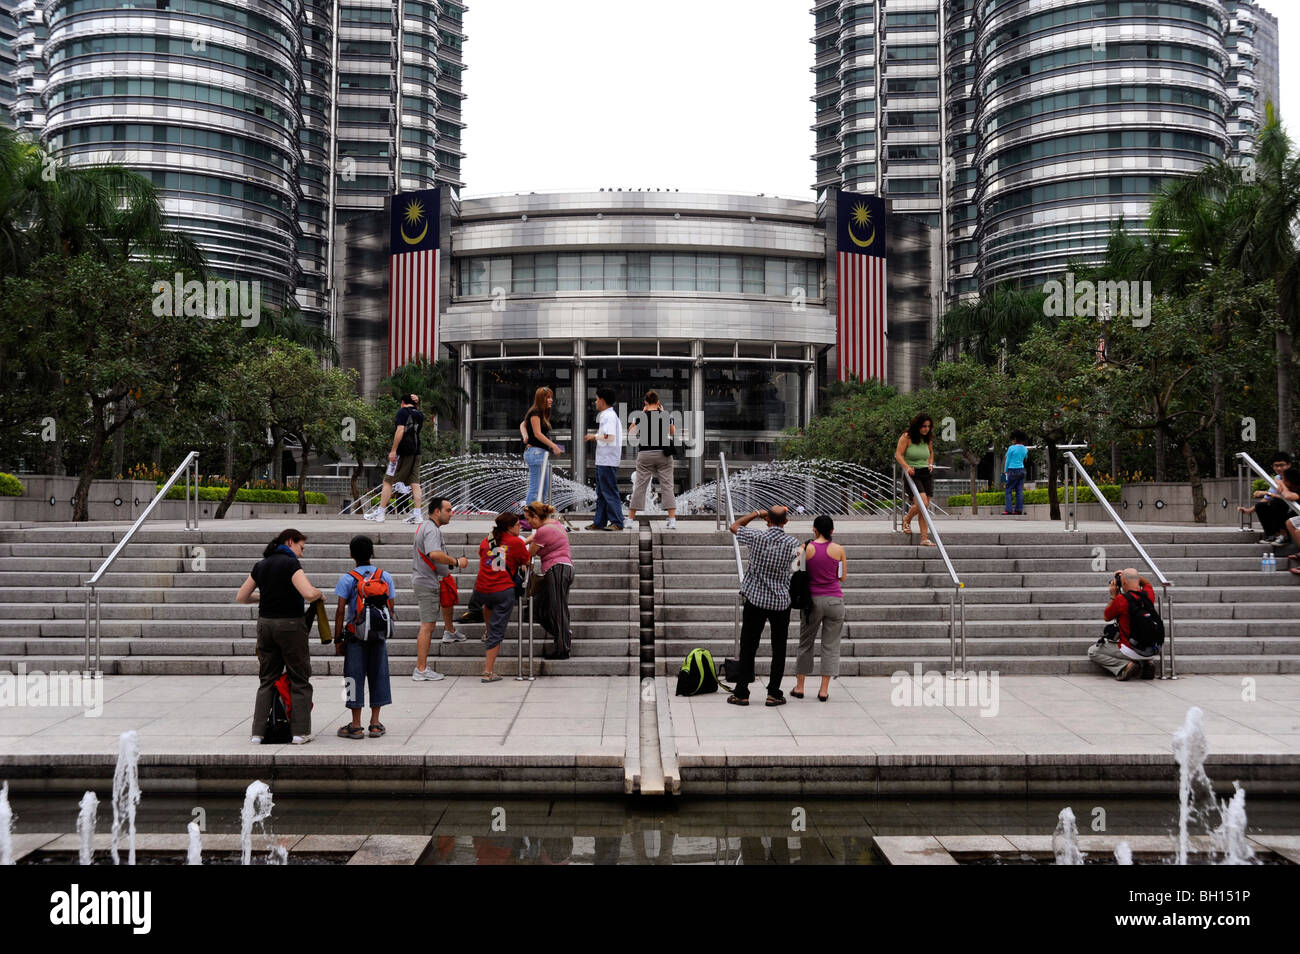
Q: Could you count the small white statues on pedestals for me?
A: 0